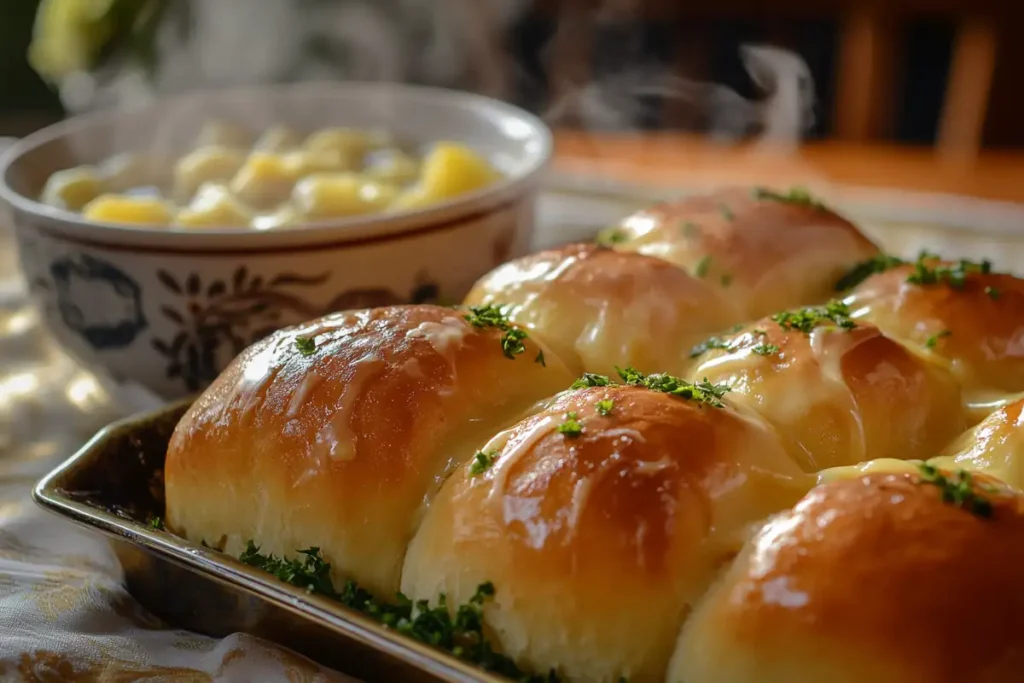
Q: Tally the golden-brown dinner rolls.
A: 8